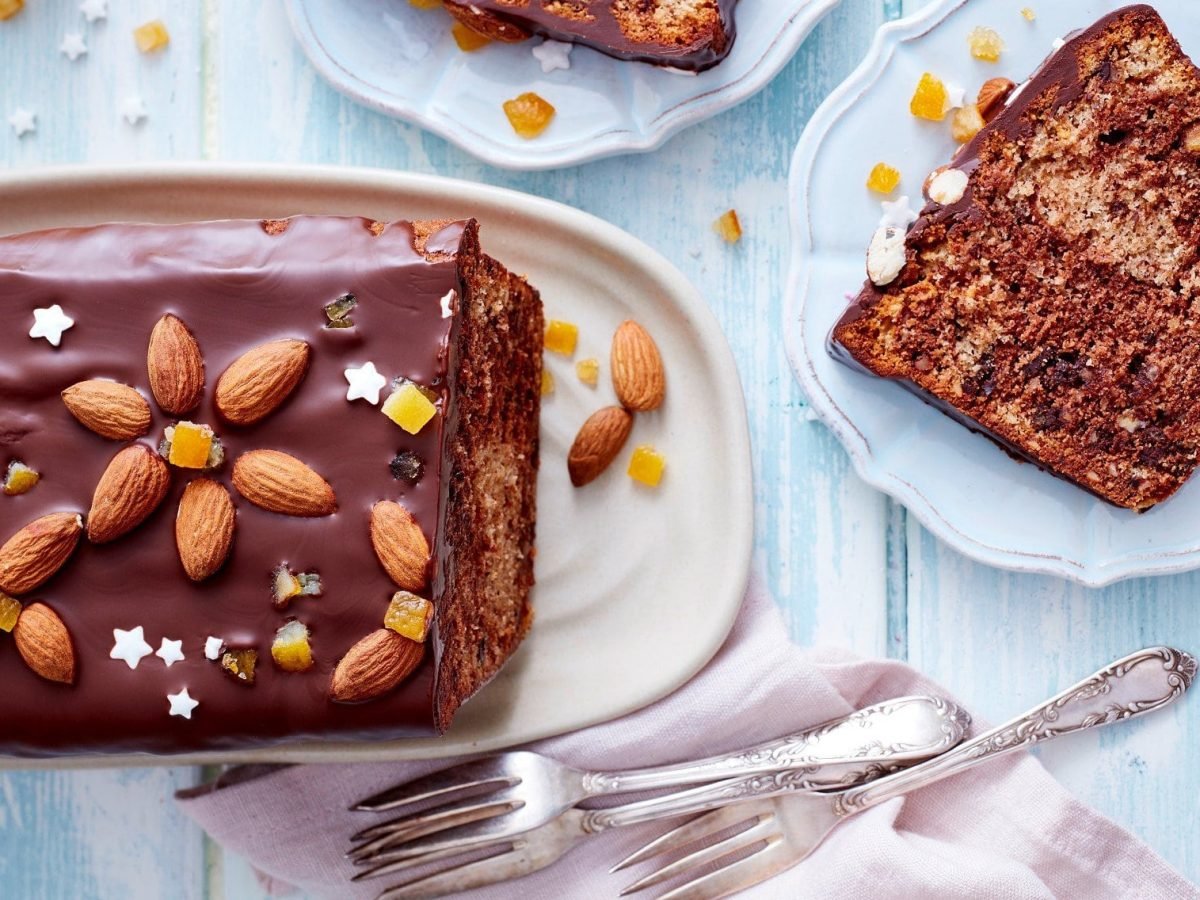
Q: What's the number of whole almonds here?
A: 12